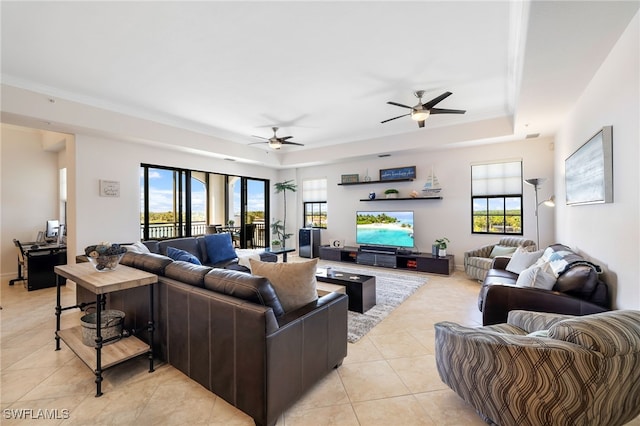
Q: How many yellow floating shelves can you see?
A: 0